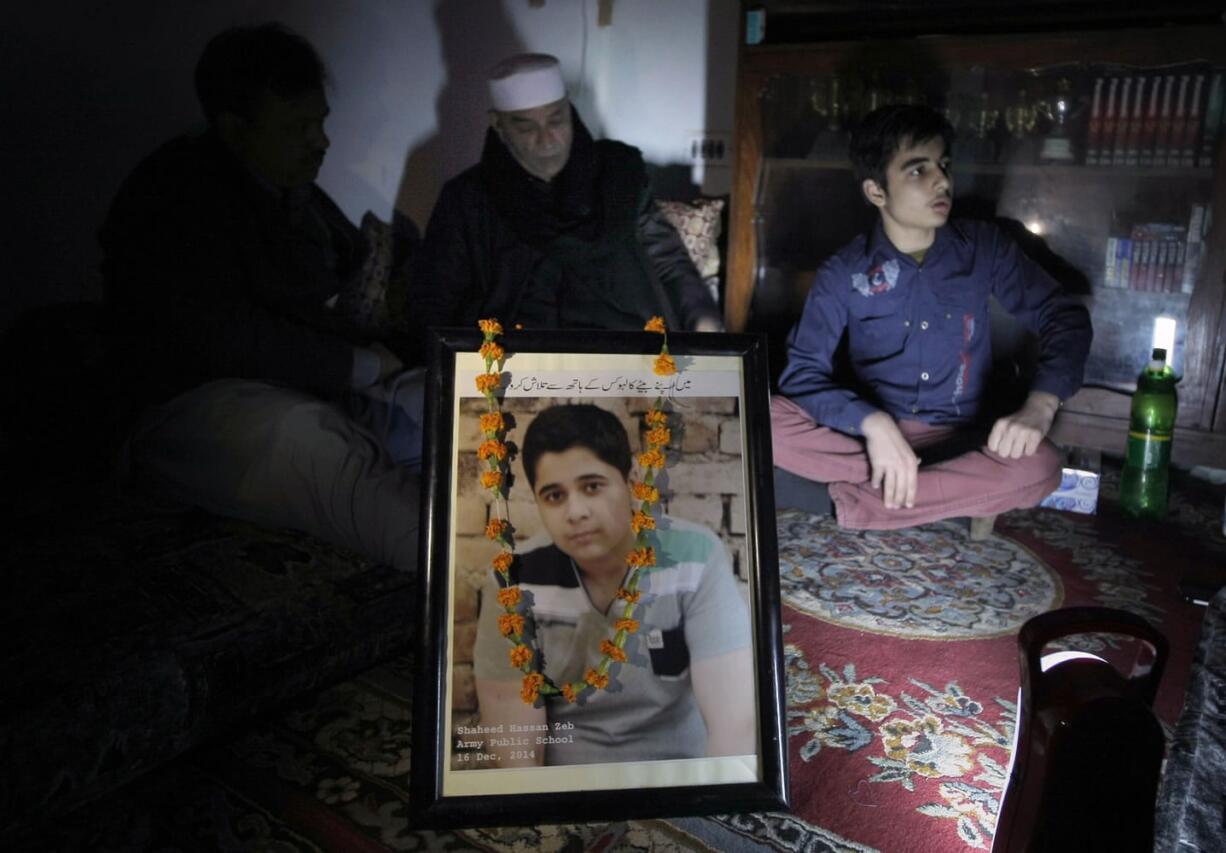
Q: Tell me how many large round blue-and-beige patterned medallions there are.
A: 1